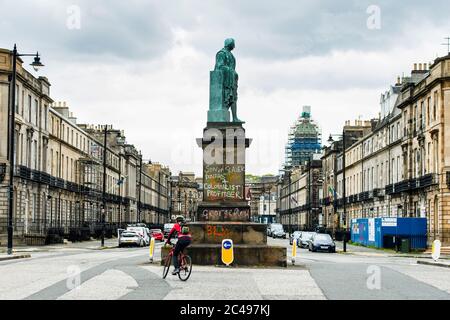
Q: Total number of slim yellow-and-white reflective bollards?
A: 2